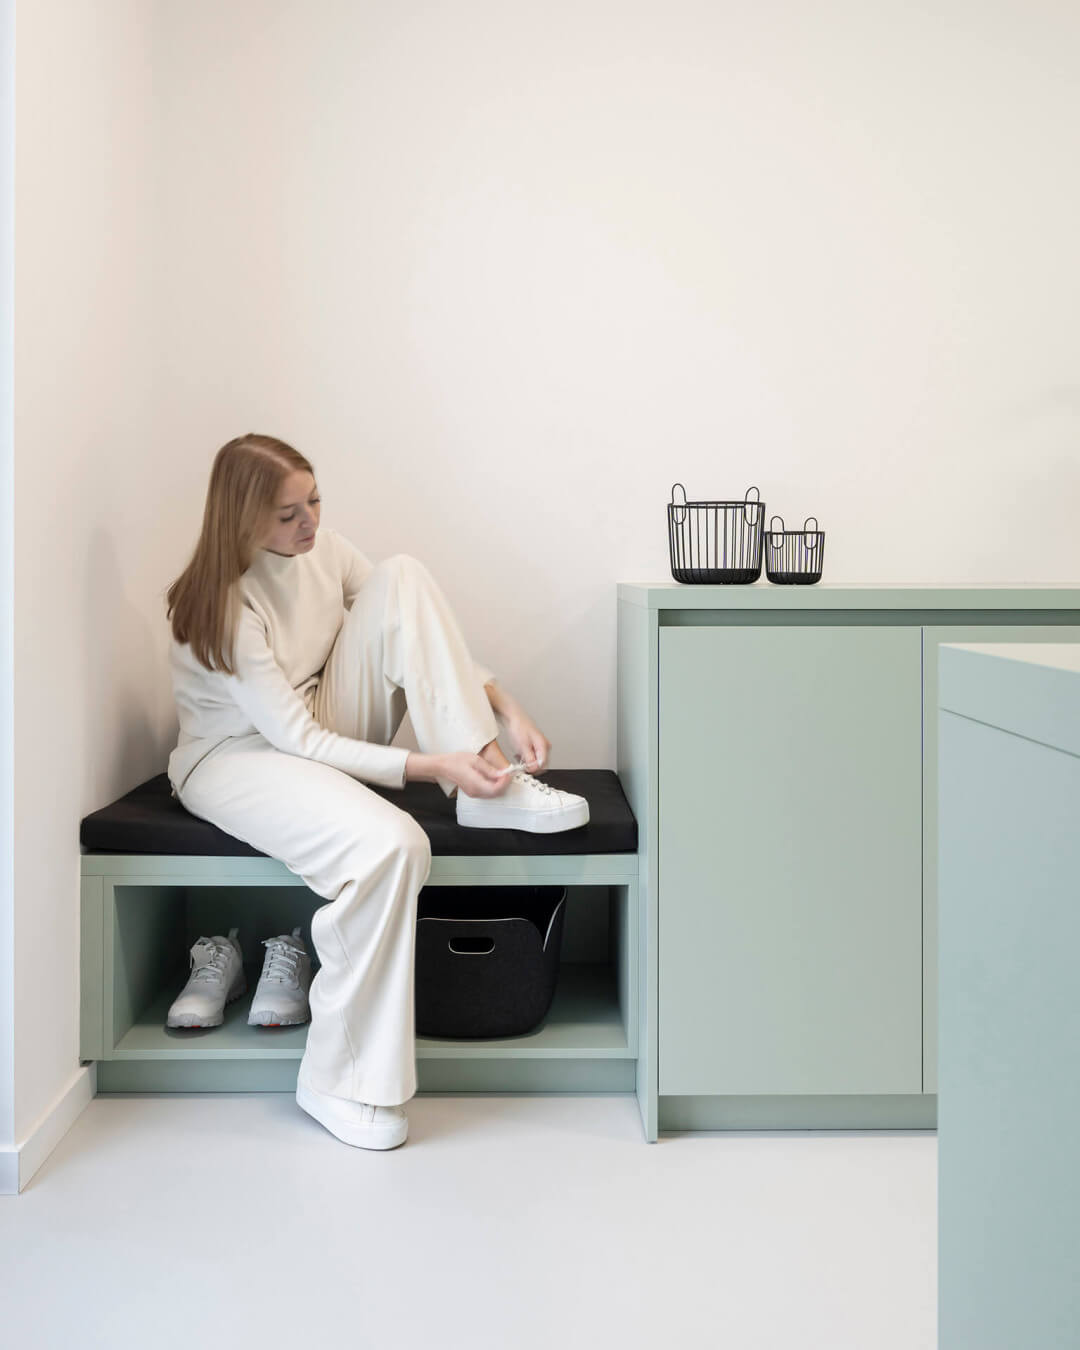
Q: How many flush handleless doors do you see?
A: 2